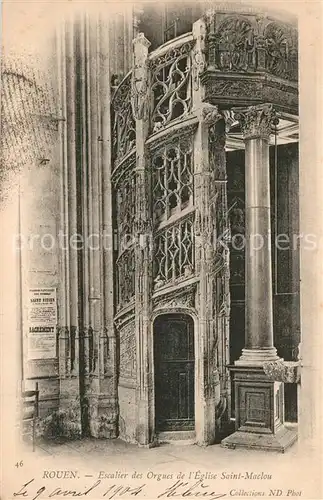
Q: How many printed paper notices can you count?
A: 2